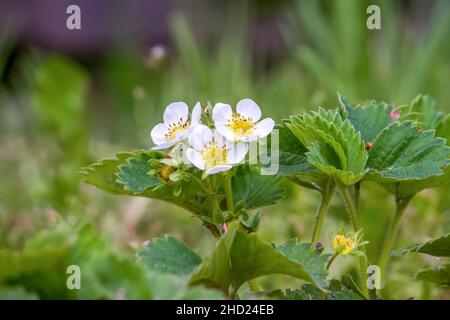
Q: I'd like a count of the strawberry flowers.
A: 3